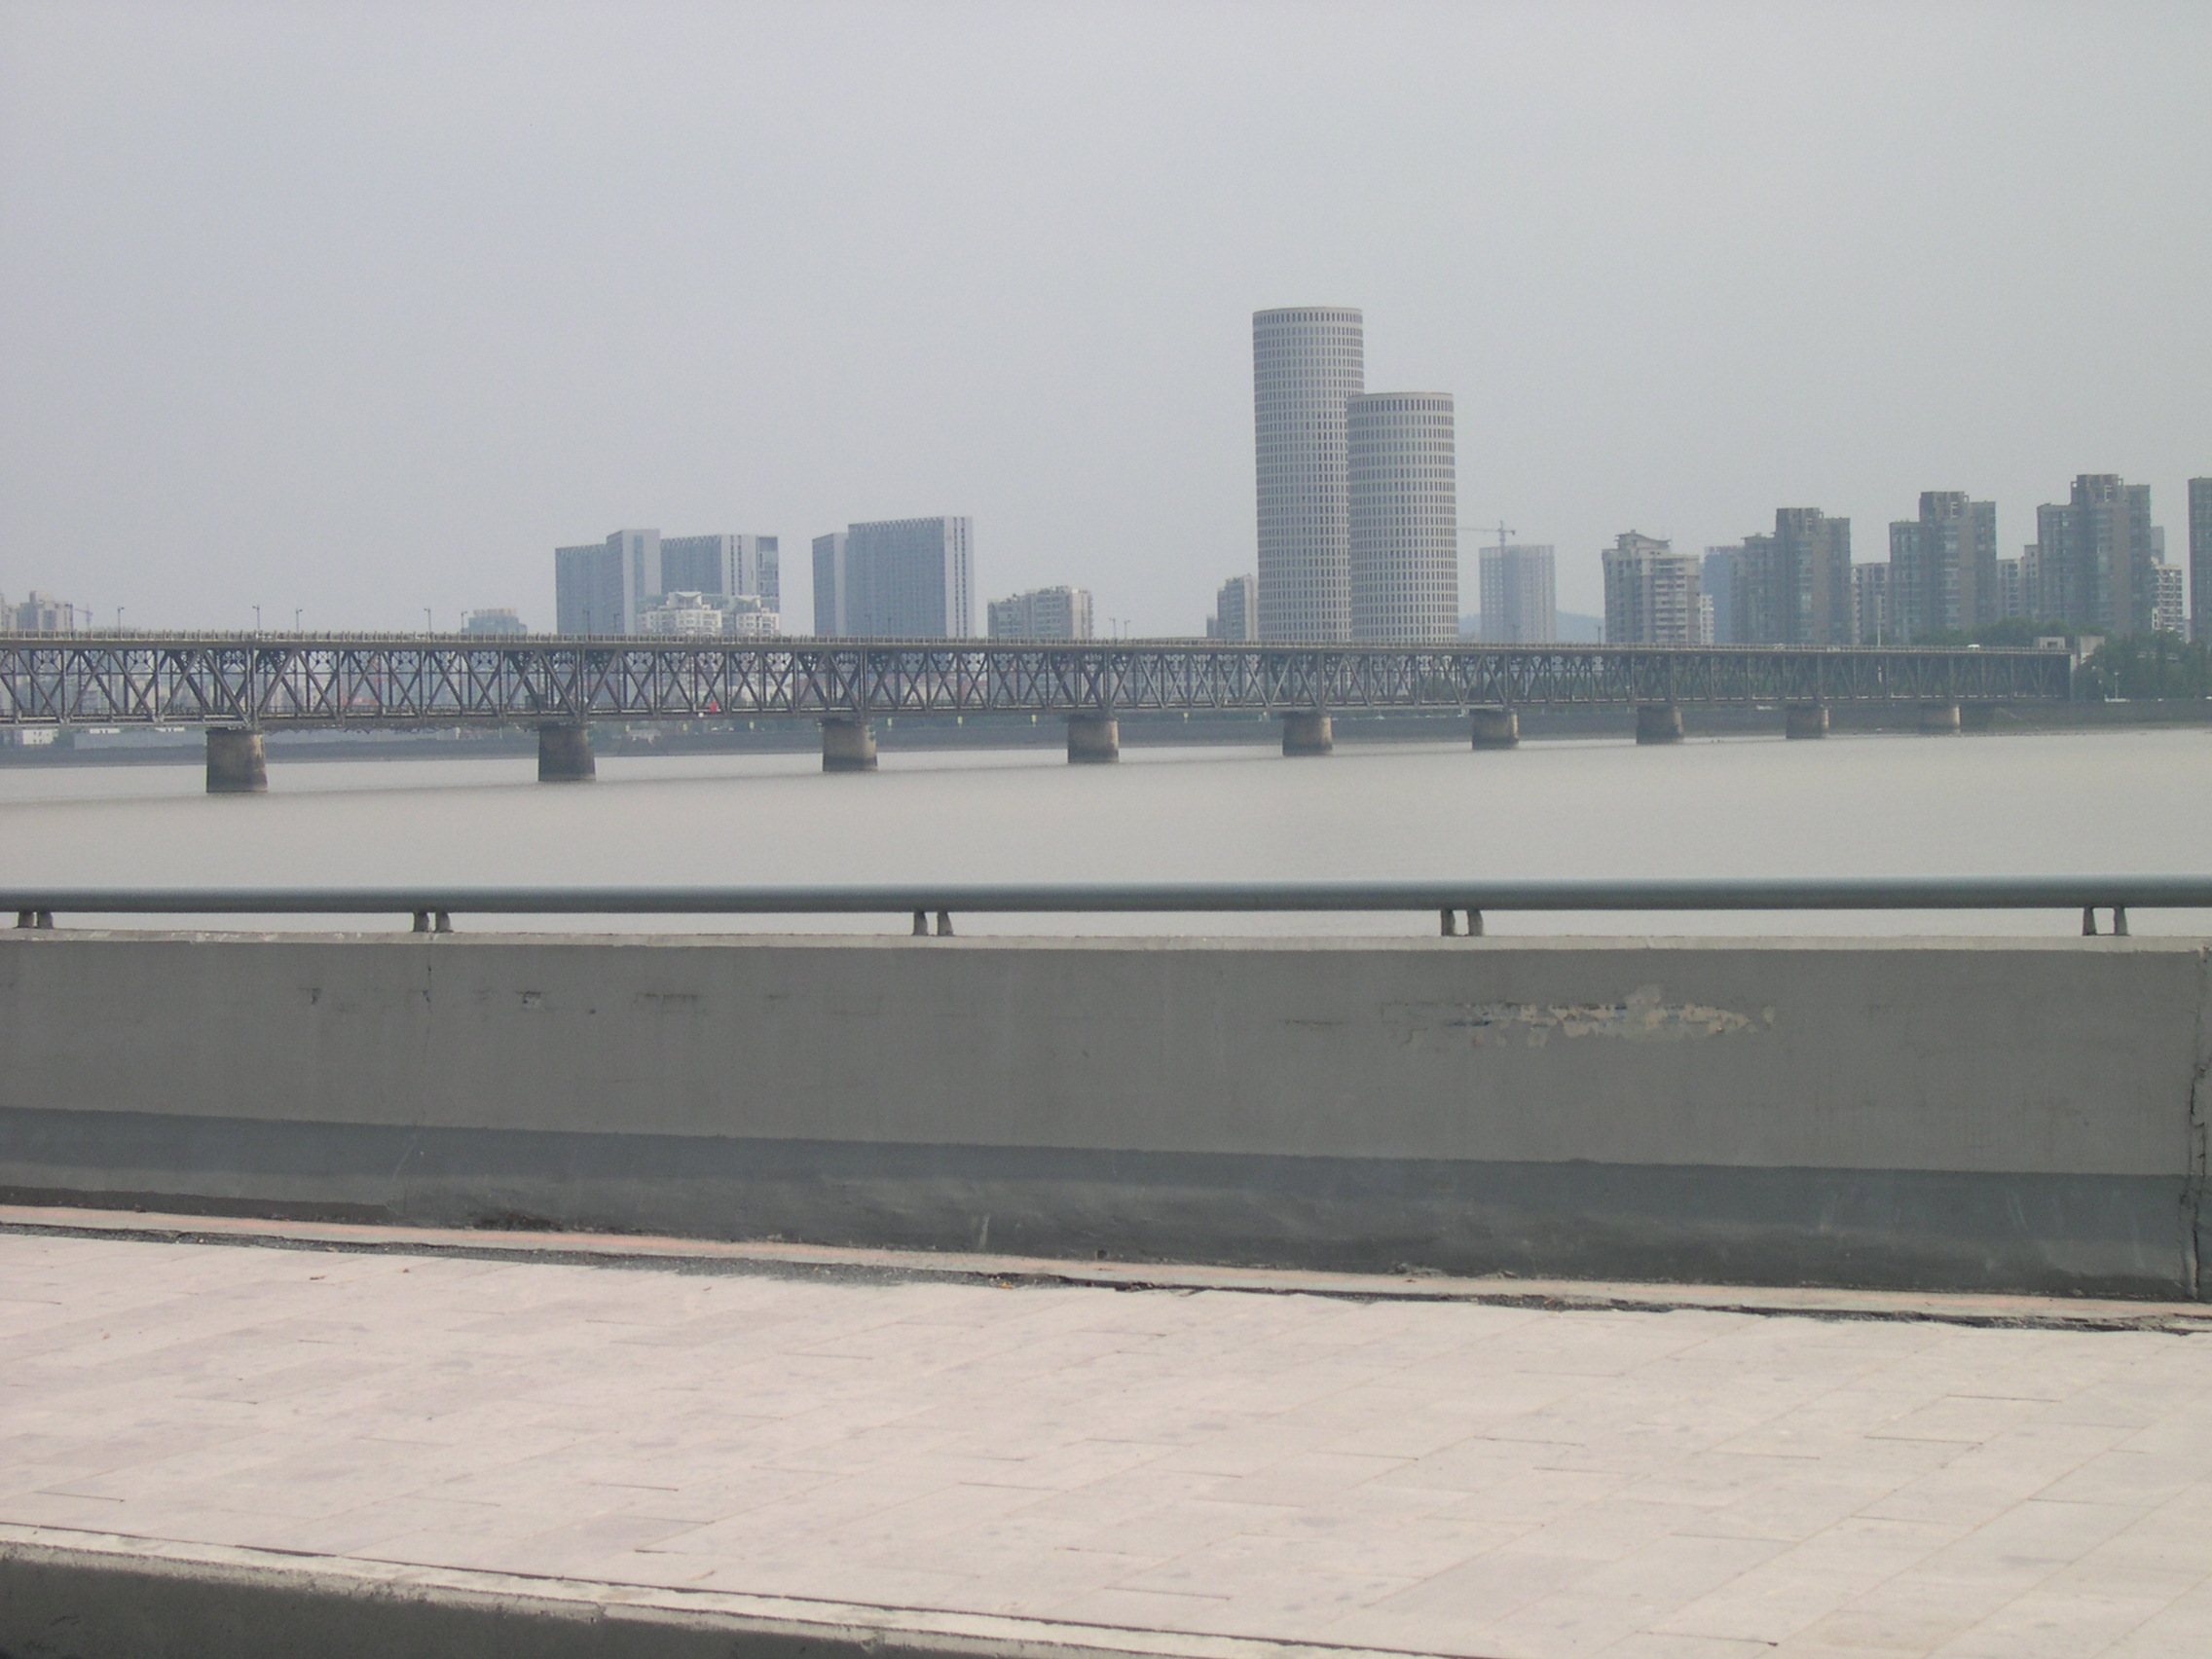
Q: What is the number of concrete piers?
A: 9